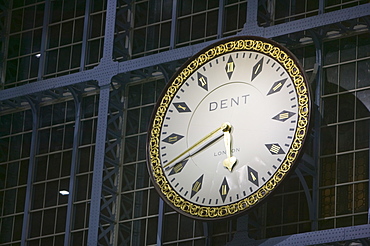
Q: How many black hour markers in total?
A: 12